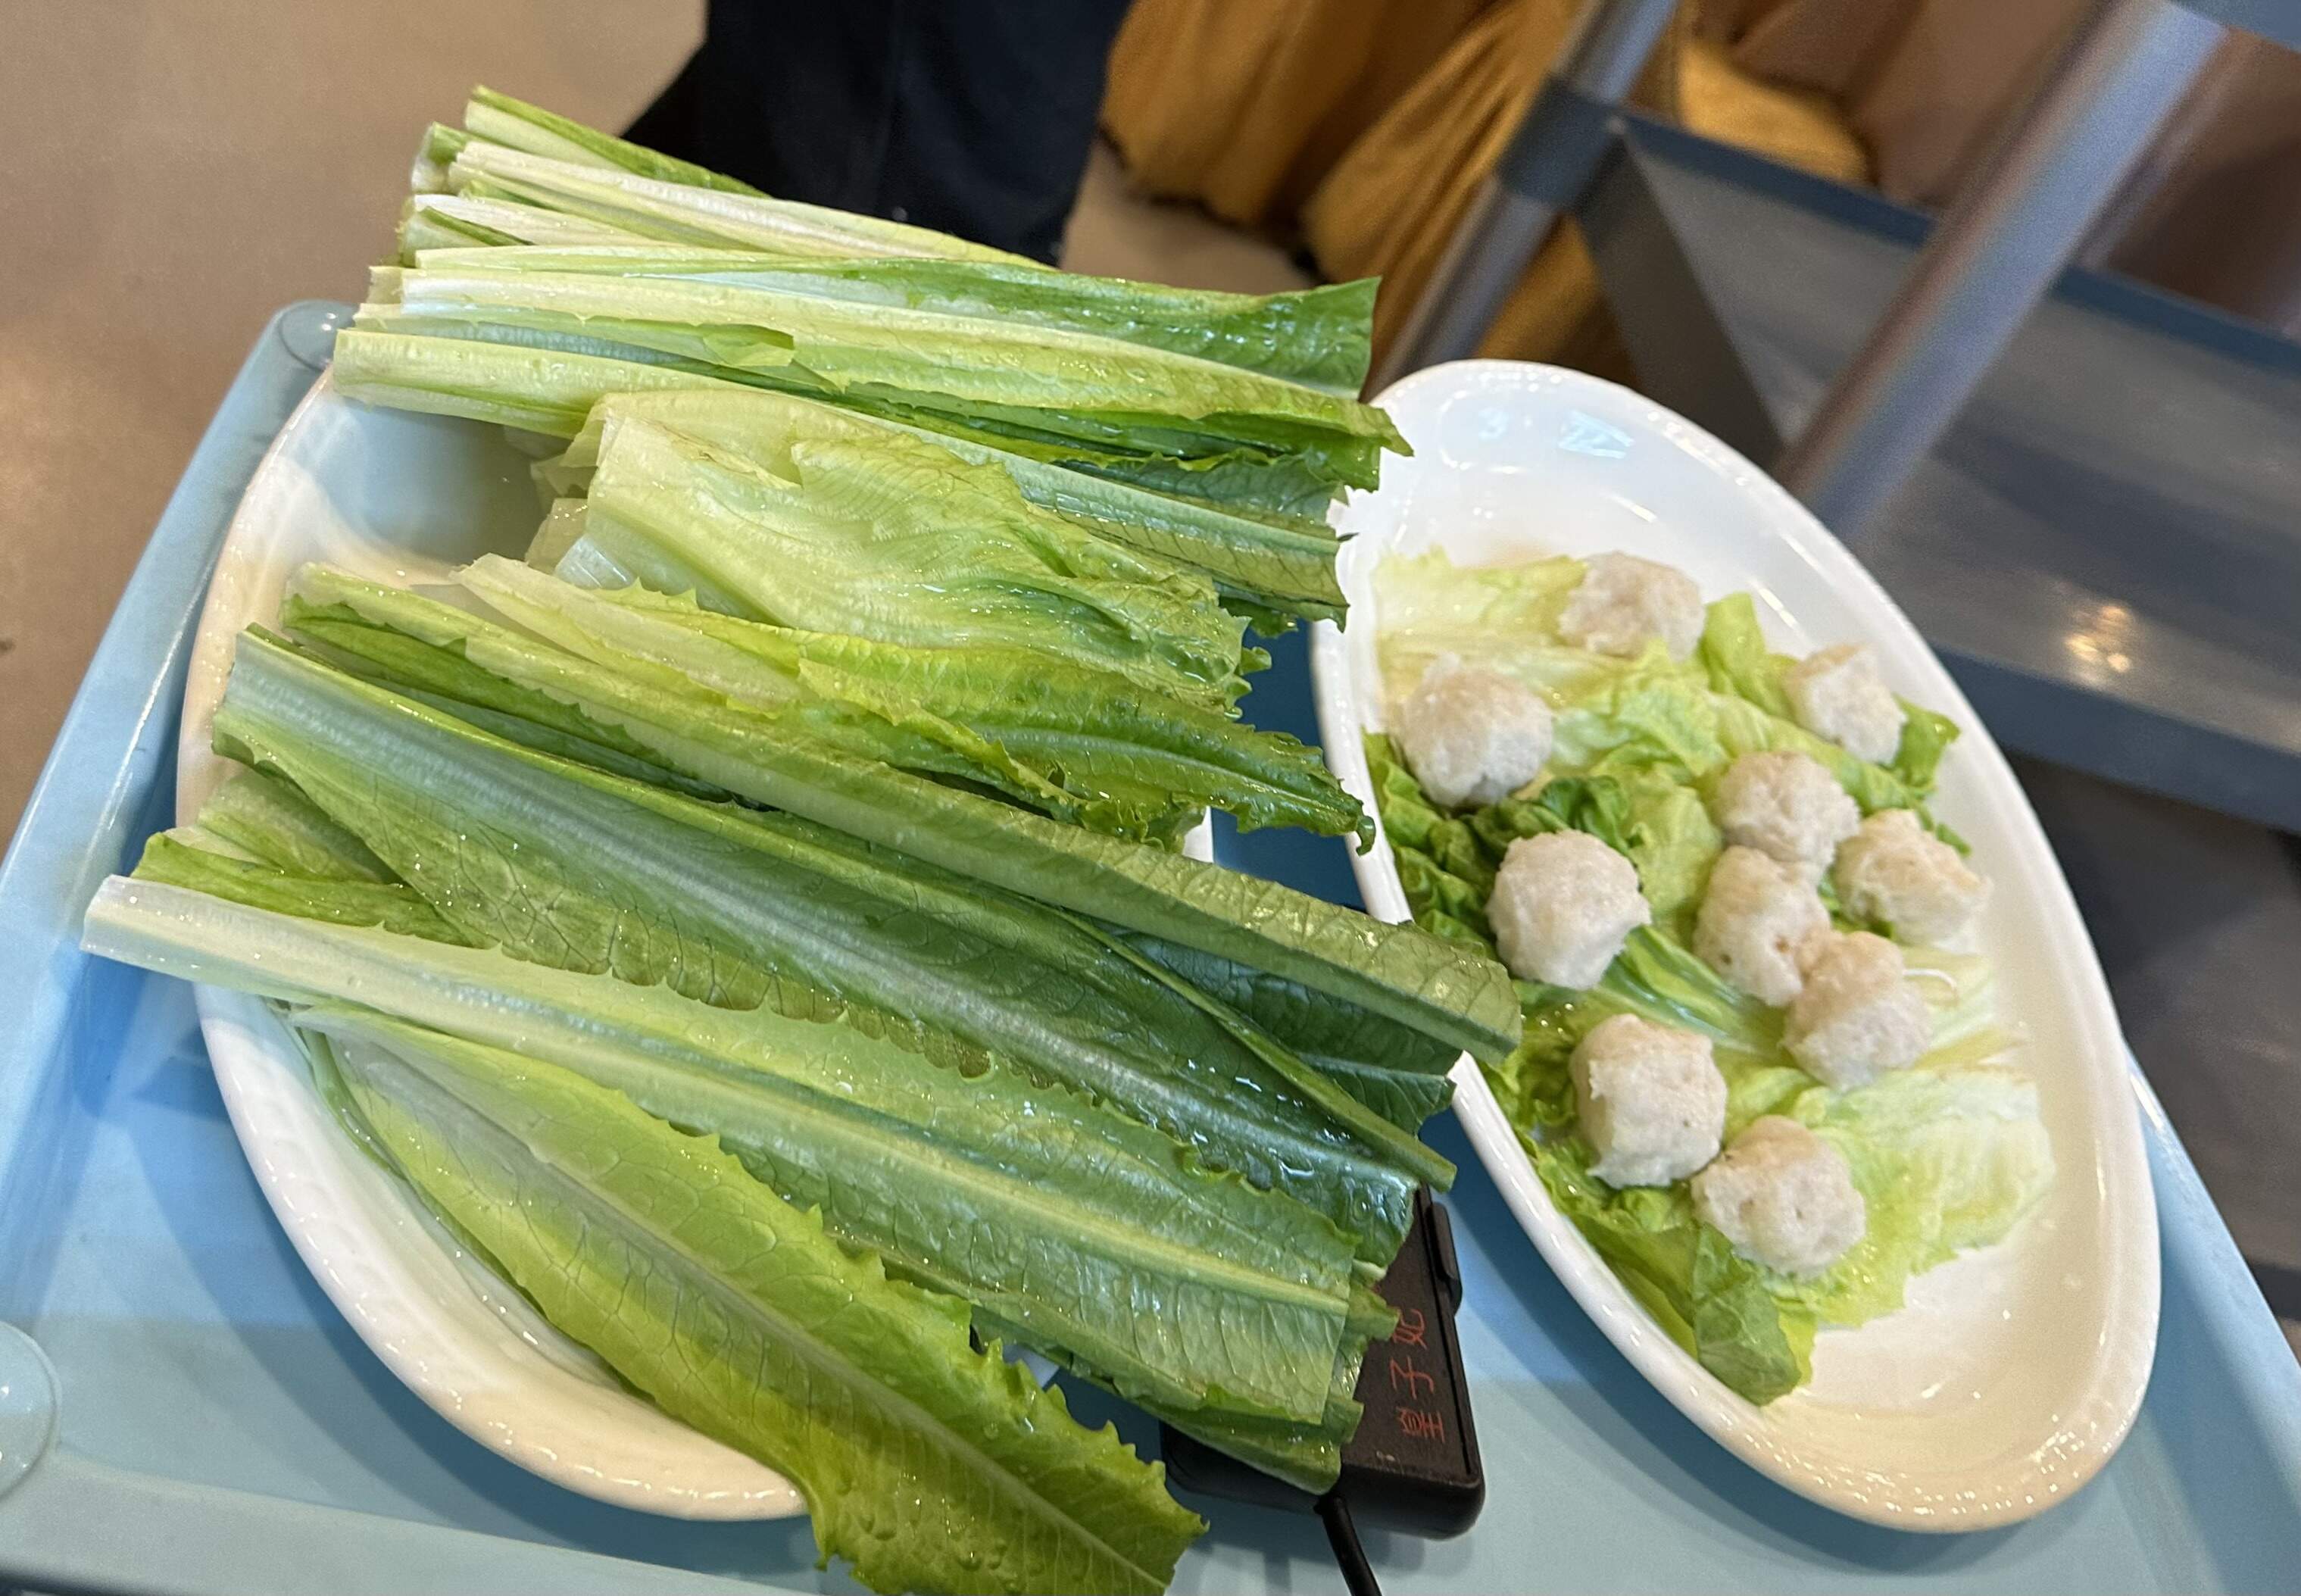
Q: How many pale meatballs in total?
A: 10